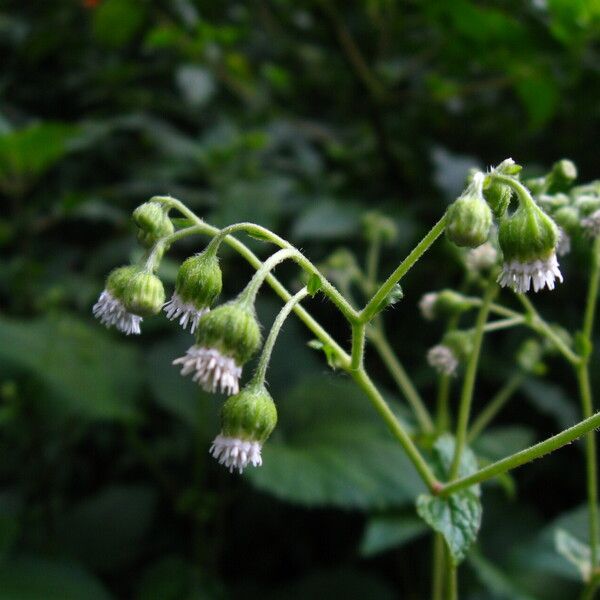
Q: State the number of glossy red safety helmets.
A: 0